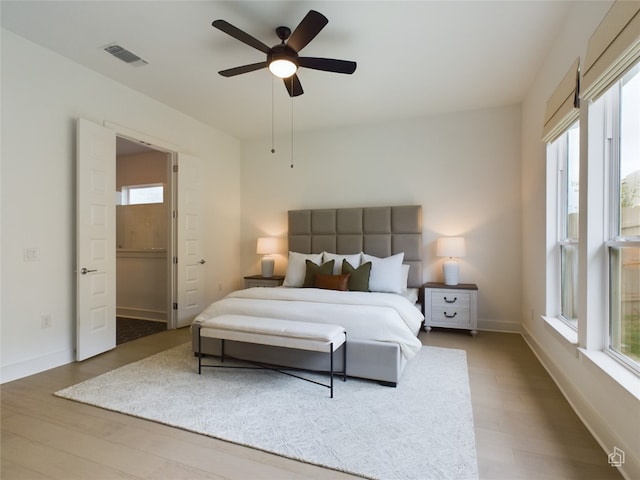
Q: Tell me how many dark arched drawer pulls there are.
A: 2